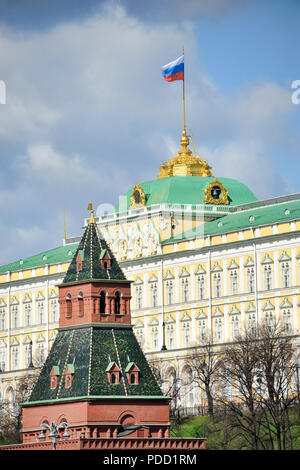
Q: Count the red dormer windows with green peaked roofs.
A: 6